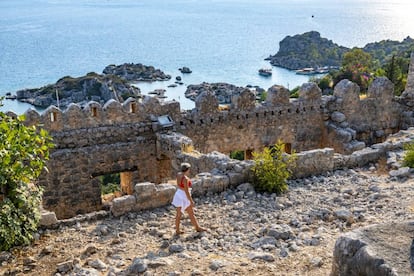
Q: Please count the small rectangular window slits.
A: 3